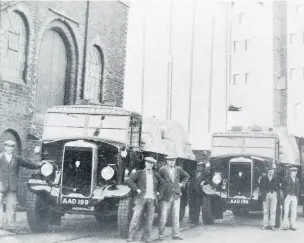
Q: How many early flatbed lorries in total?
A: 2